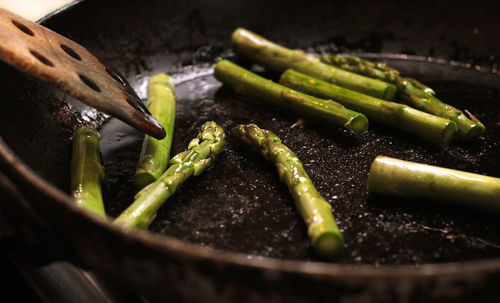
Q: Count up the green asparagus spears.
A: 9